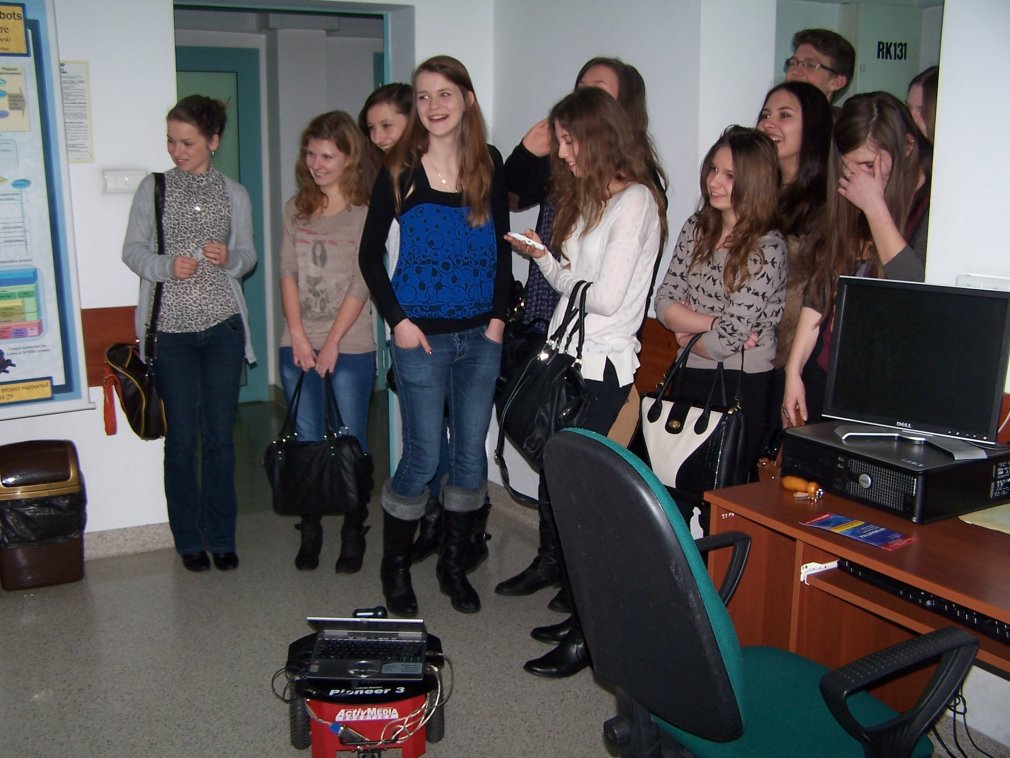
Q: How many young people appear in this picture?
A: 11